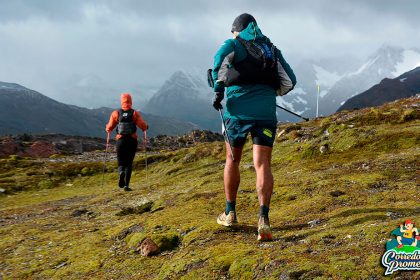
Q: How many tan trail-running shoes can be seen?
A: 2